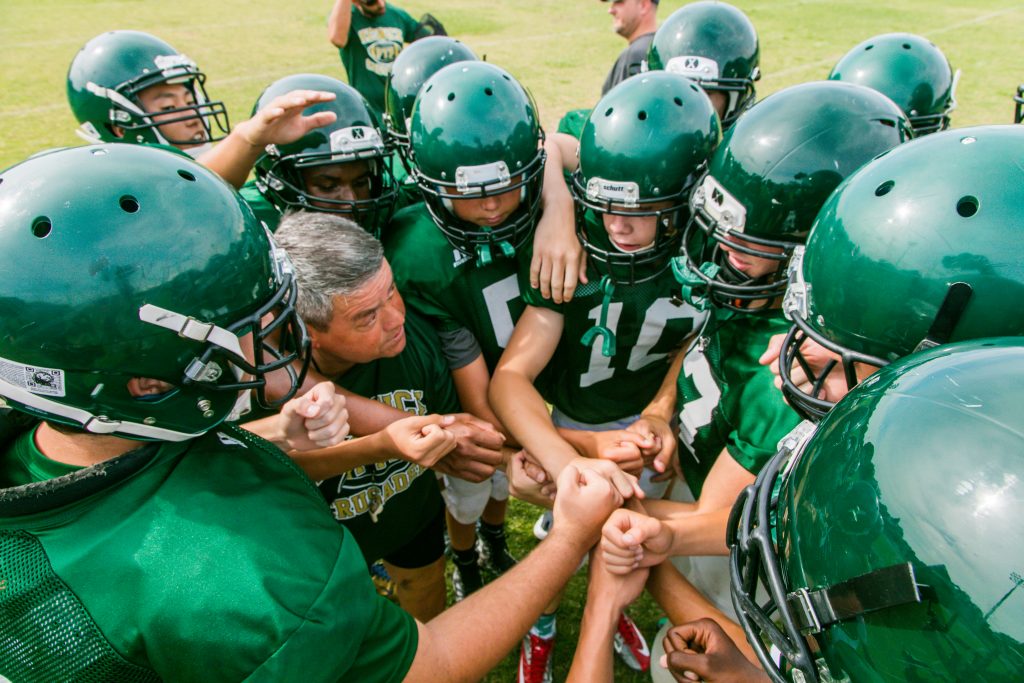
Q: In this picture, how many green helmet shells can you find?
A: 11